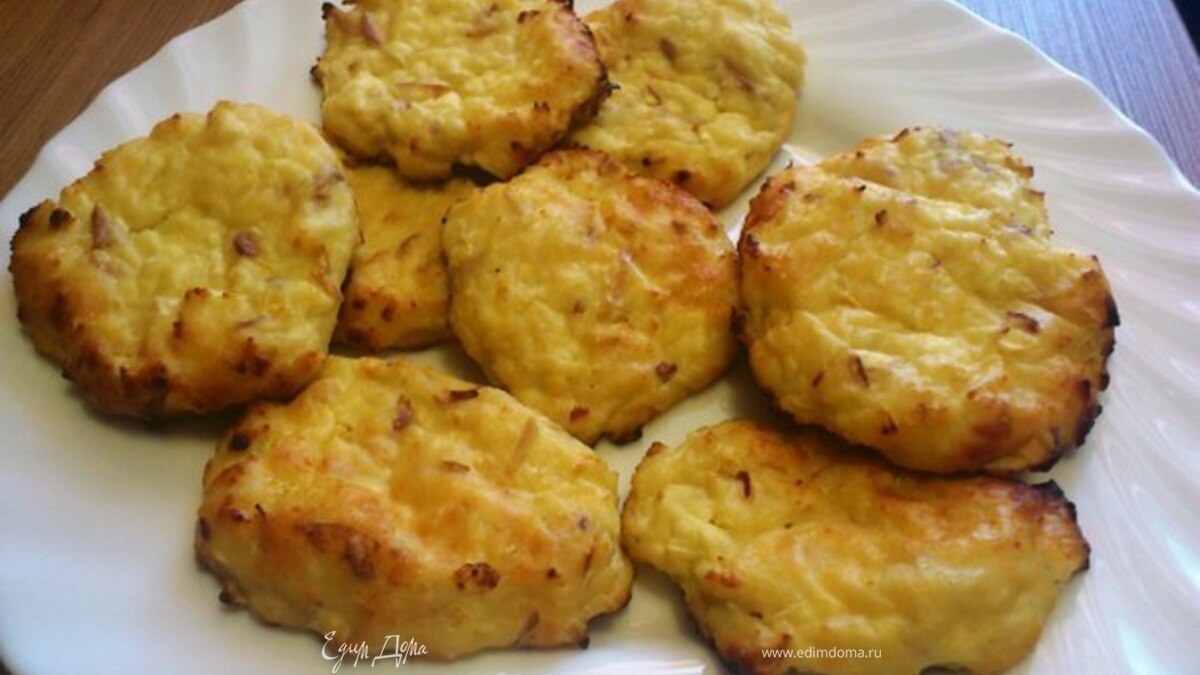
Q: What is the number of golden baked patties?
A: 9